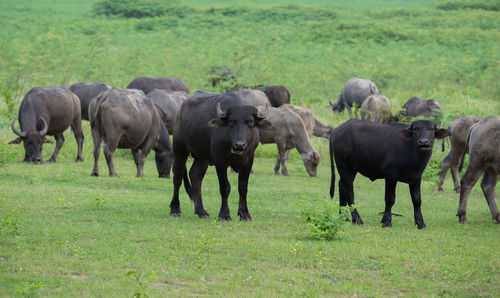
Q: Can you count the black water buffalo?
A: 2